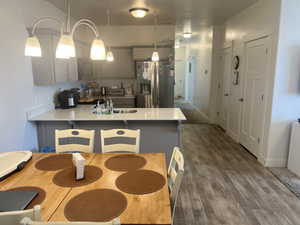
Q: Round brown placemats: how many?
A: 6